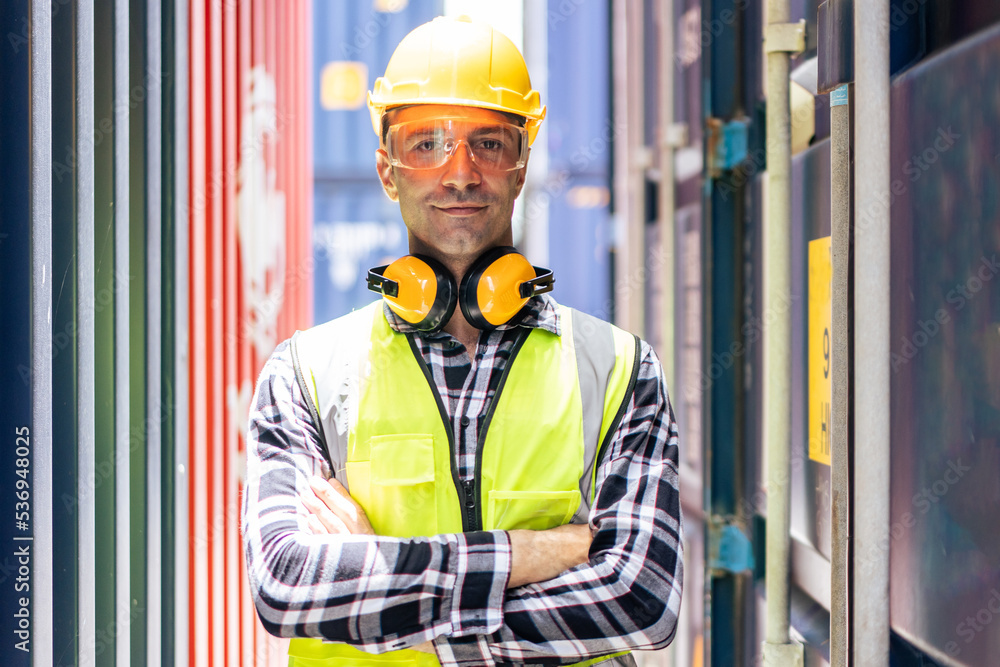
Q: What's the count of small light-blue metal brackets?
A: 2